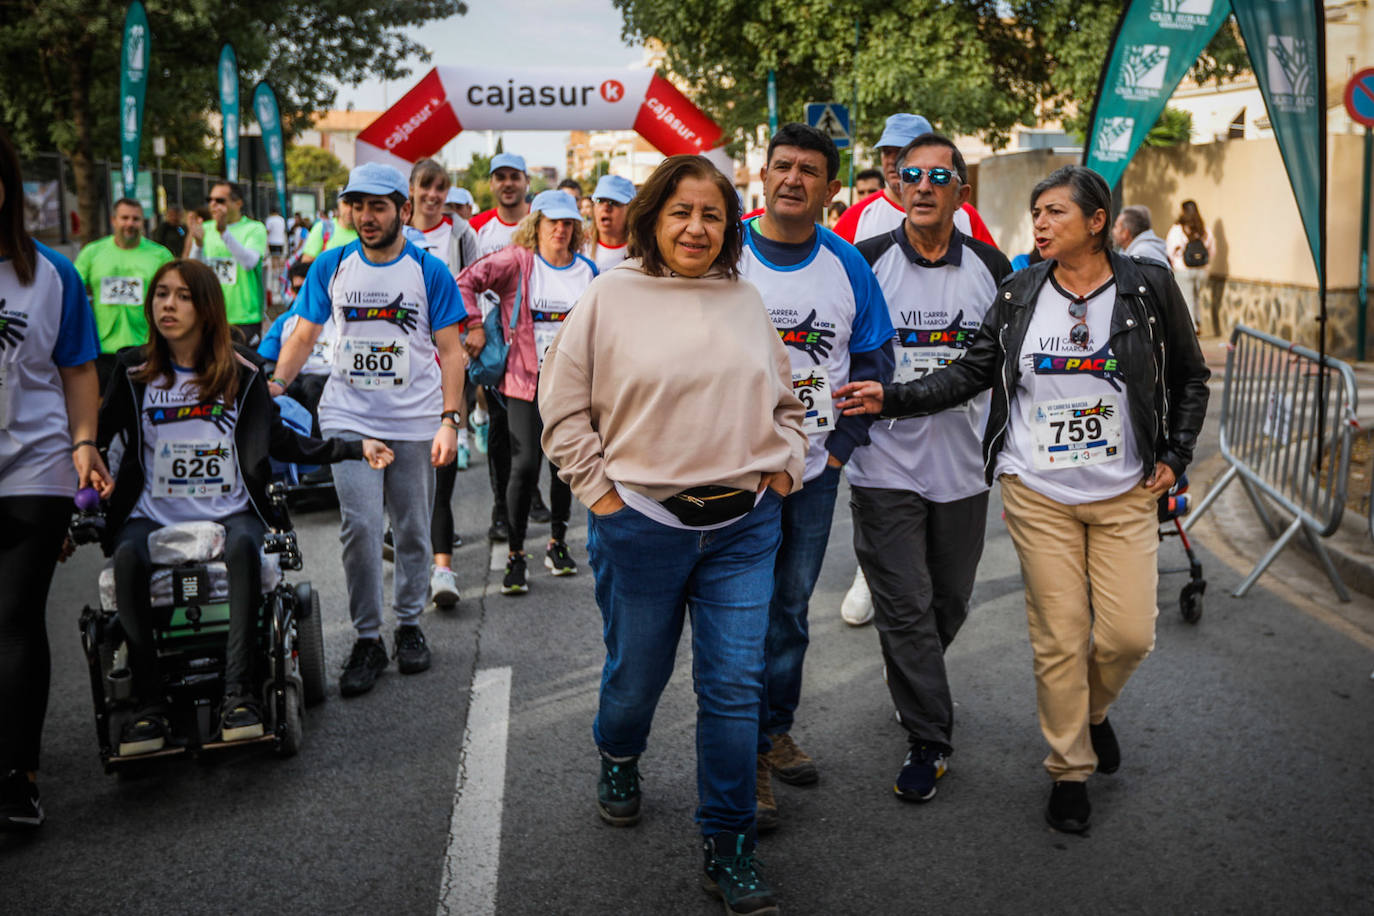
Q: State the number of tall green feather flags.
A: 5